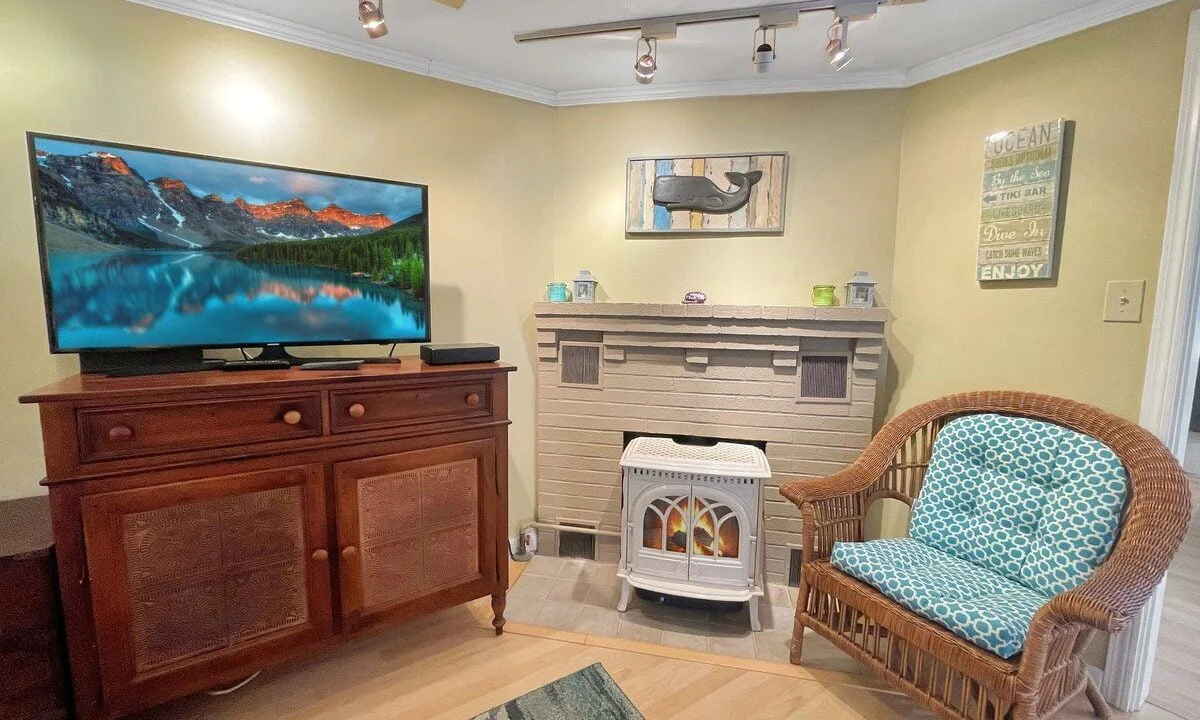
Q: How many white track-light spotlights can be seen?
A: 4